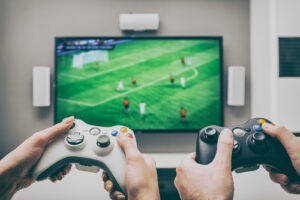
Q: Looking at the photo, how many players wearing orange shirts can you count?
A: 5